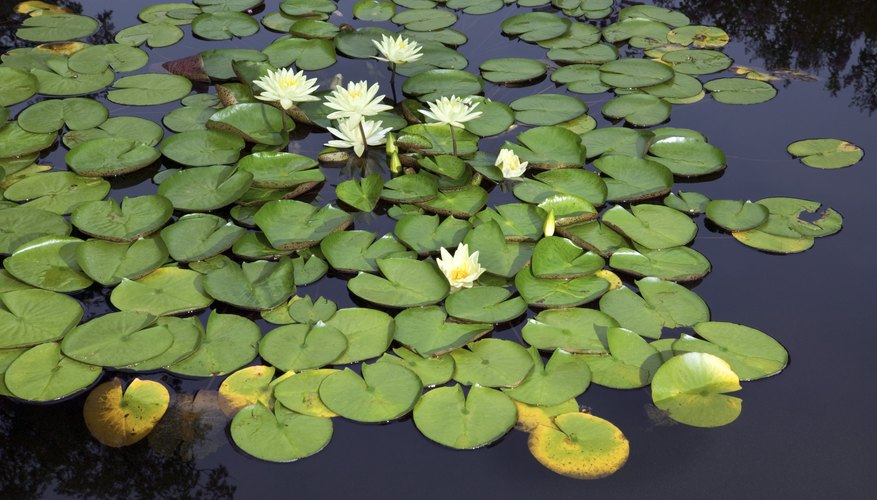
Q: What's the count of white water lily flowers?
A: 7